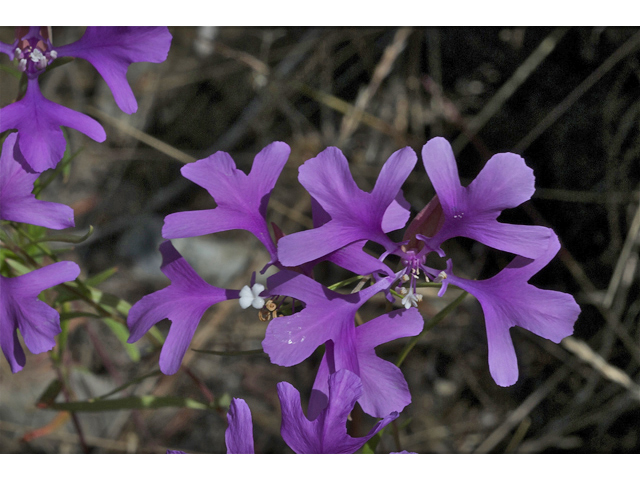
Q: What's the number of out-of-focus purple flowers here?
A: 0